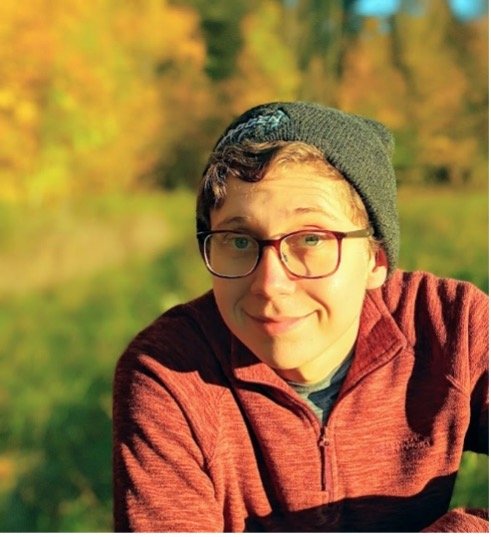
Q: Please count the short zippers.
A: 1